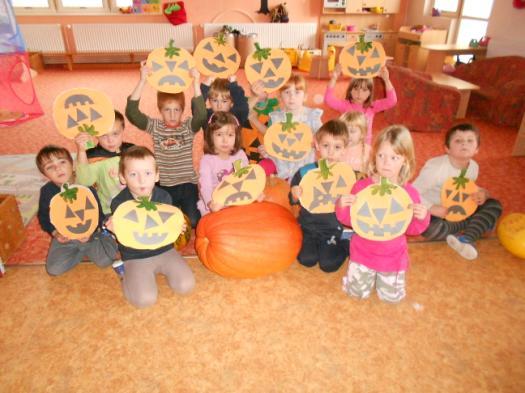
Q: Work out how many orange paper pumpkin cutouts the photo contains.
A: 12